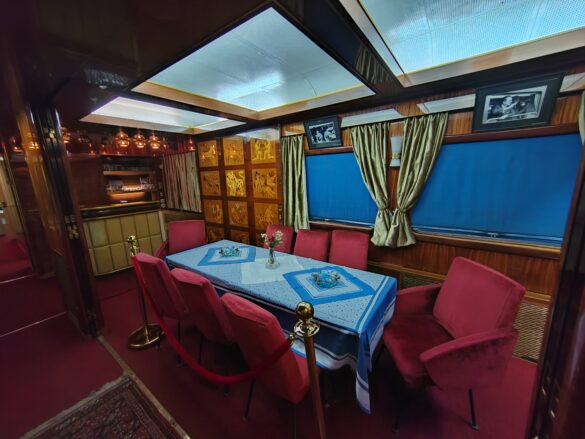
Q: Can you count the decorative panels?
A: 12